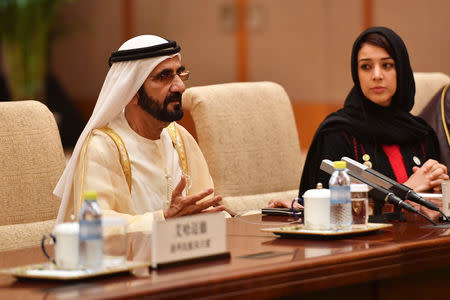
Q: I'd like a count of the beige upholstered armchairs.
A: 3